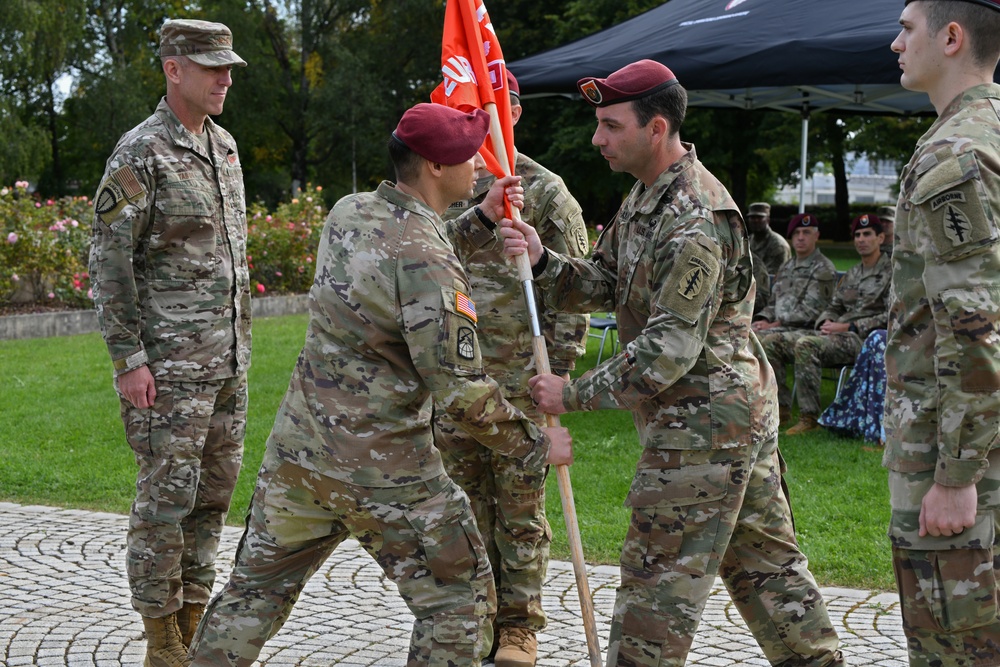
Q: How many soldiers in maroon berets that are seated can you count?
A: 2